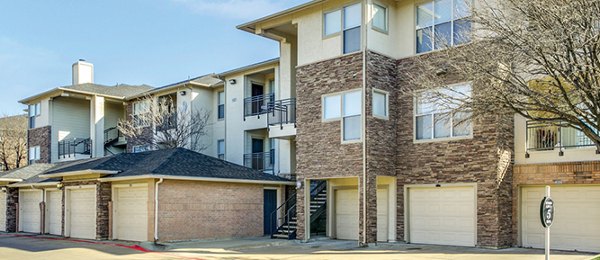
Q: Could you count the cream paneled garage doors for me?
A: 8